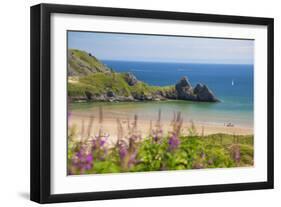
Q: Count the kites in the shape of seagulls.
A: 0